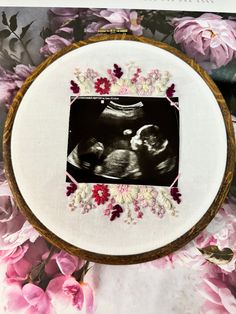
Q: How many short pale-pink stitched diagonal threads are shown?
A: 4